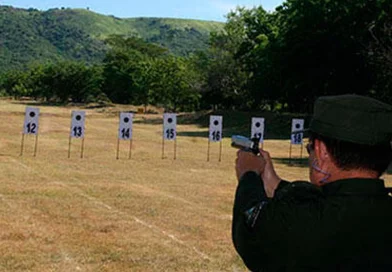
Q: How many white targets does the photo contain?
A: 7